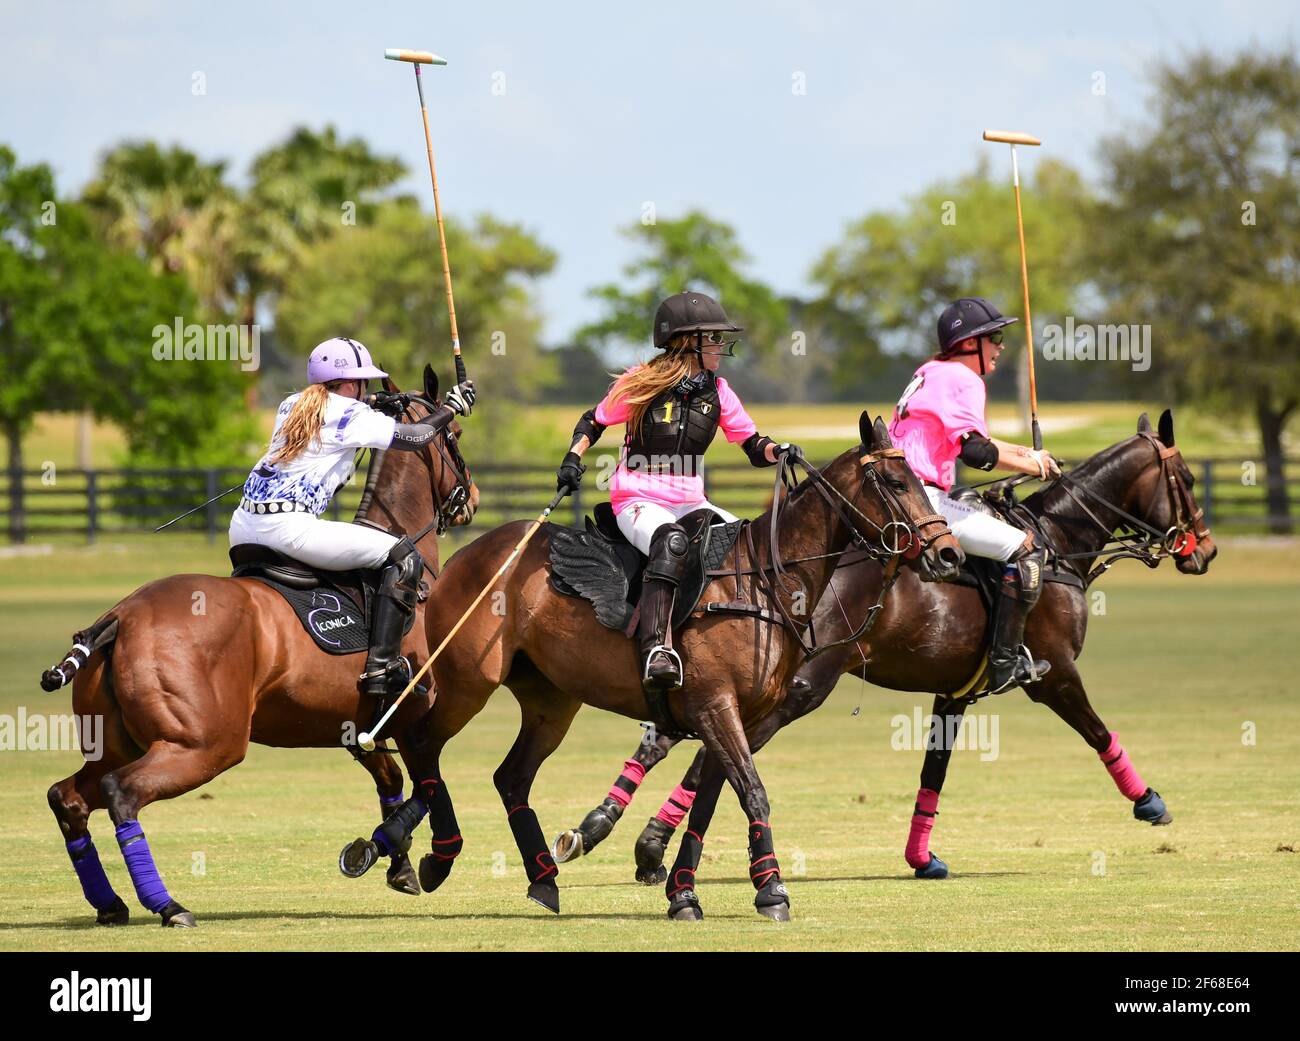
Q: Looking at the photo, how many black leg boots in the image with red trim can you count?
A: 4